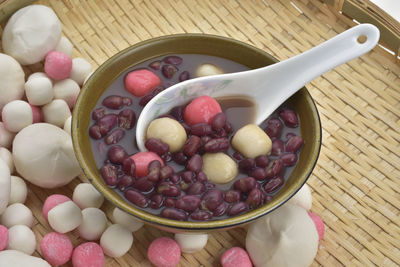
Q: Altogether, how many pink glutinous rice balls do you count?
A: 12